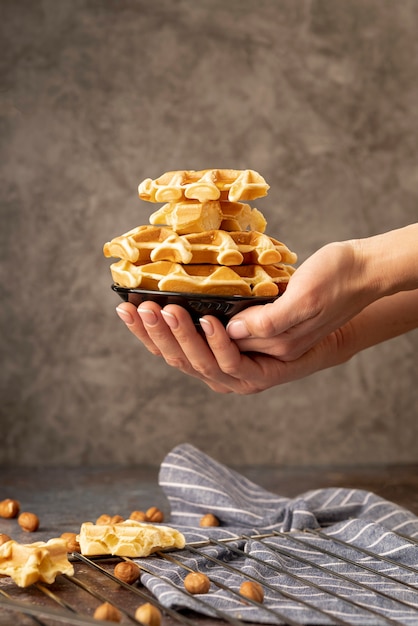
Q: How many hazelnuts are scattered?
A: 14